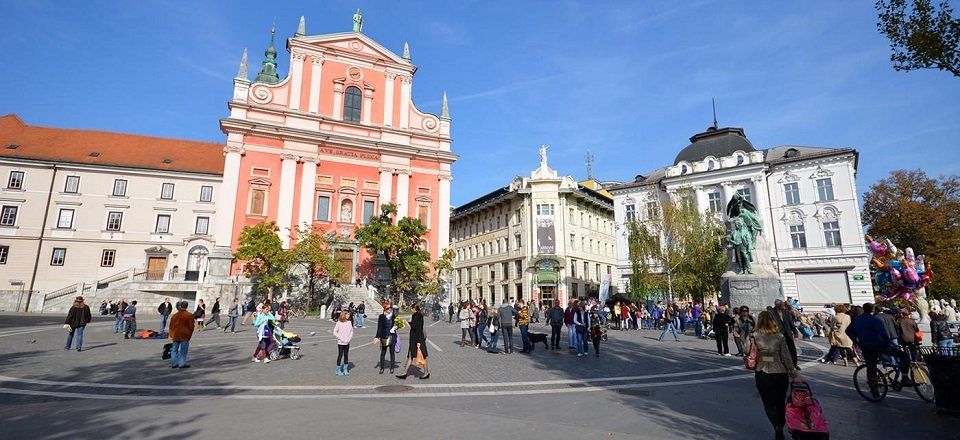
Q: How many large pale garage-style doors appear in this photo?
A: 1